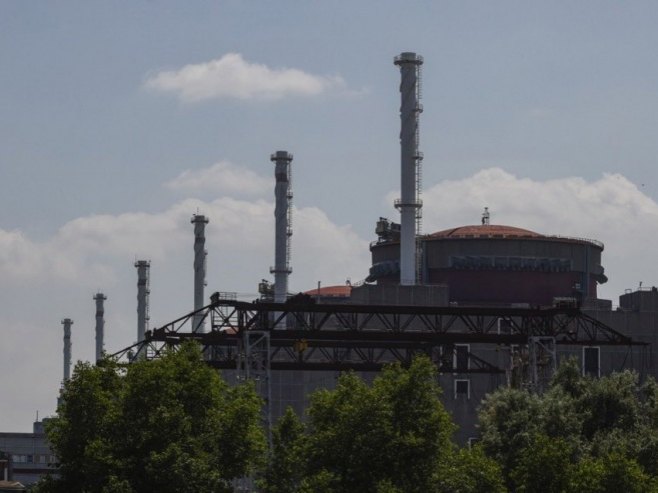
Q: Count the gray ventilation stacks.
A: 6